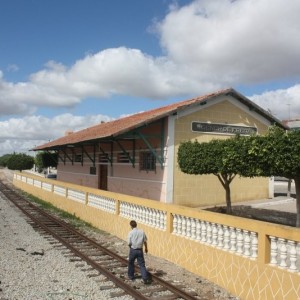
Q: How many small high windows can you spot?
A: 3